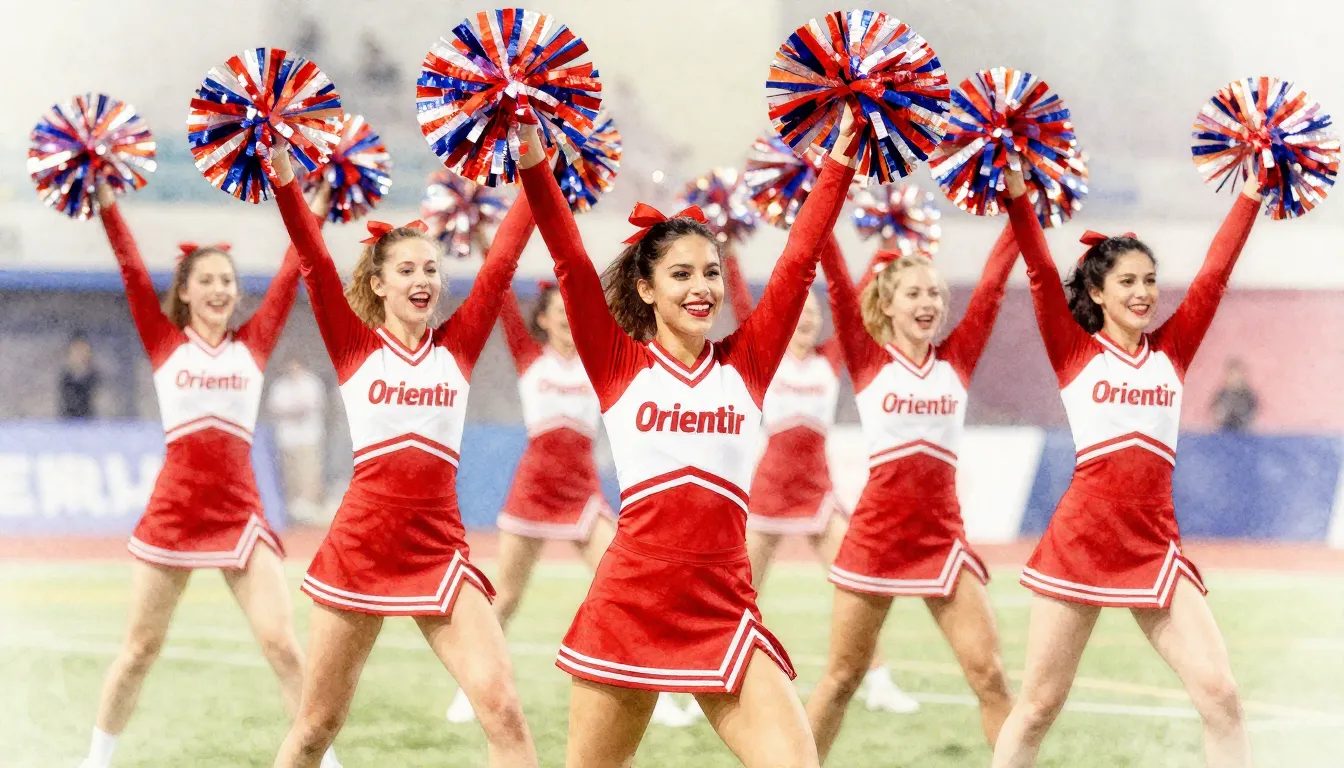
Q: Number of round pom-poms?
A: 13